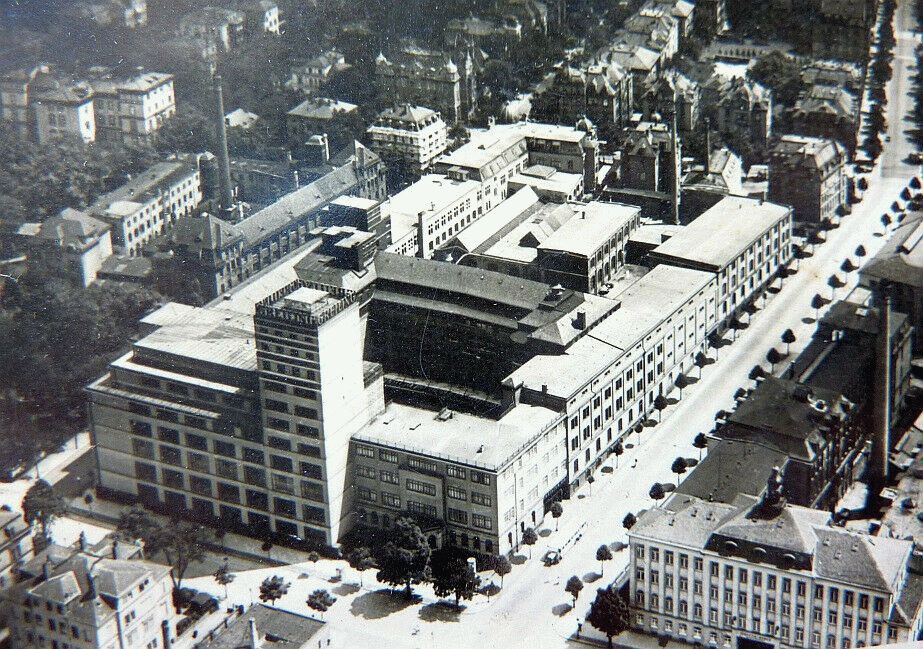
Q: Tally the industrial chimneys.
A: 4